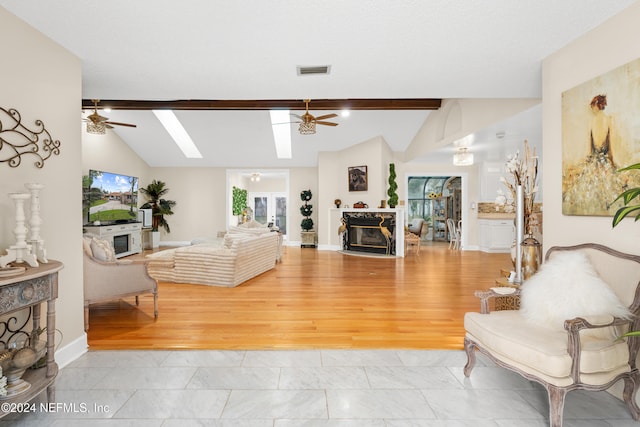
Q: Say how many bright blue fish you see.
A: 0